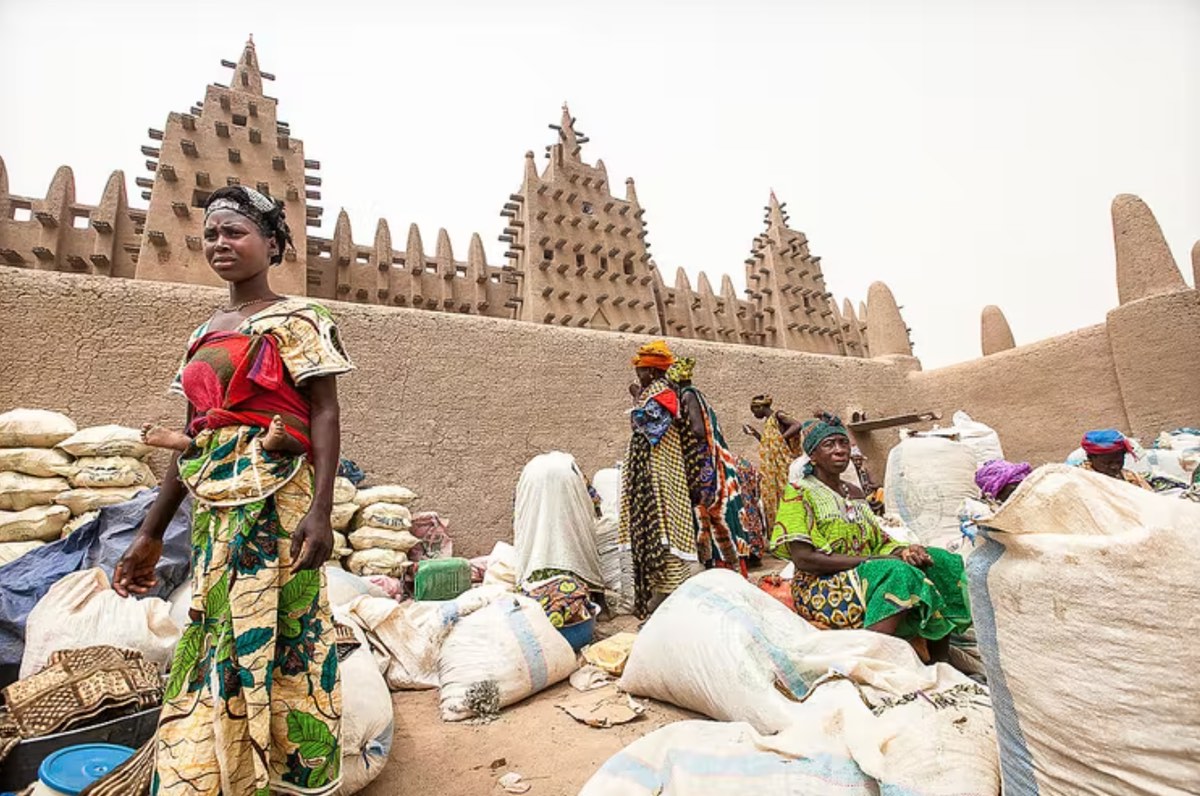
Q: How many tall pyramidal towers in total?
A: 3